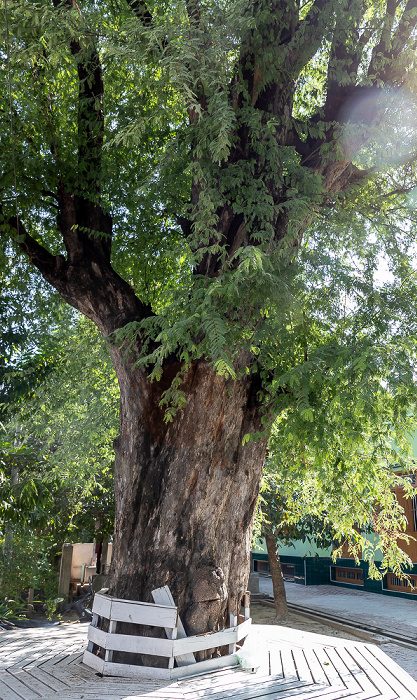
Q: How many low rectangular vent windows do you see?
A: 4